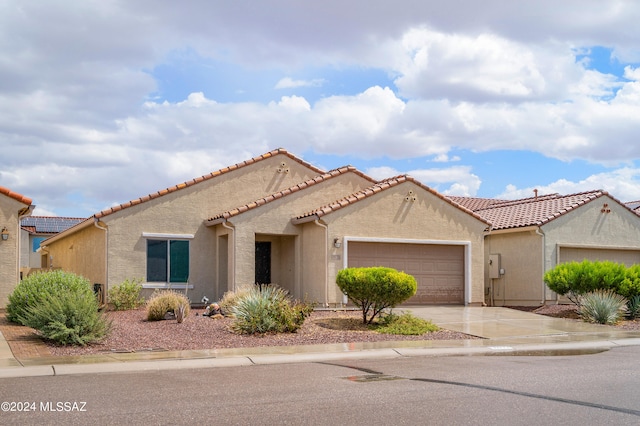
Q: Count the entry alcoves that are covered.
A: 1